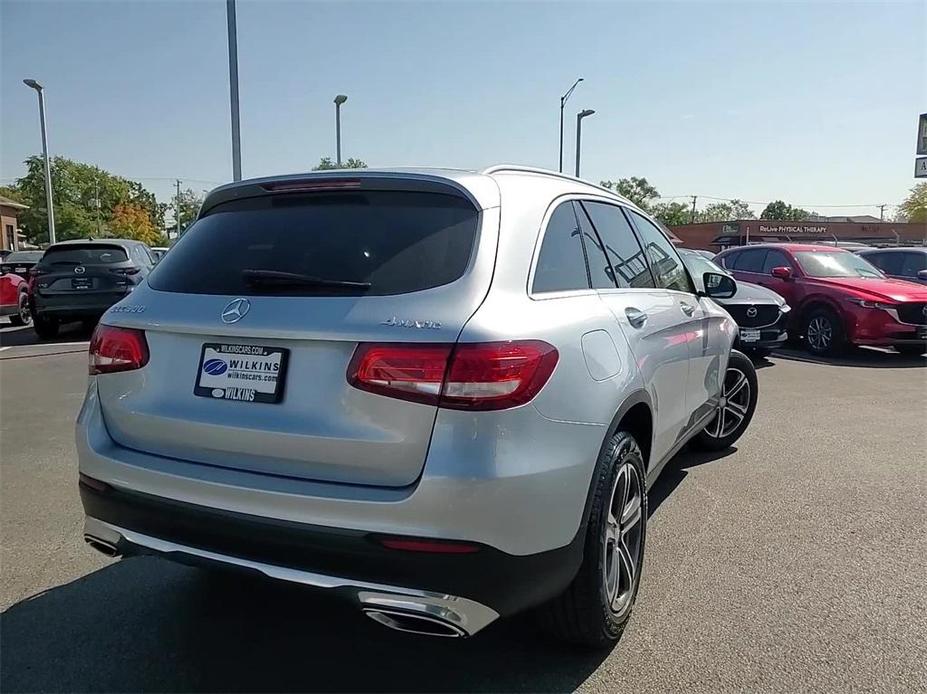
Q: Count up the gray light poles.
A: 5